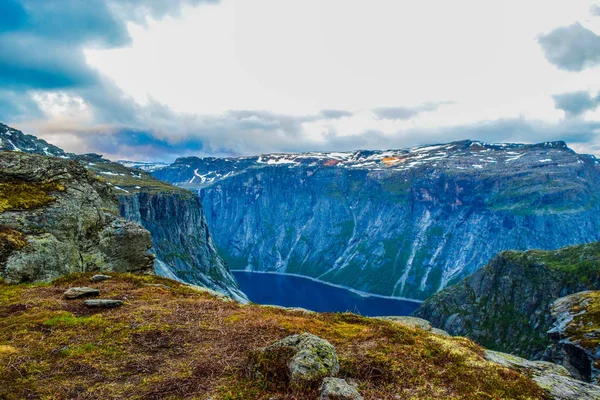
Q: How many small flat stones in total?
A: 3